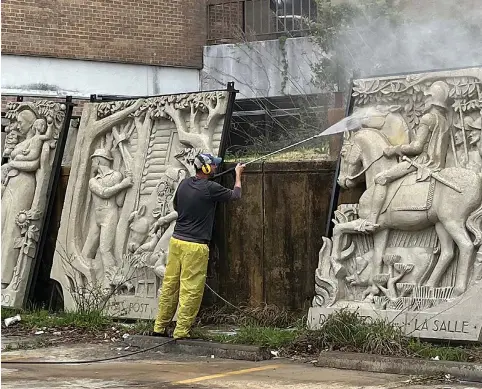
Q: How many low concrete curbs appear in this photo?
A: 2